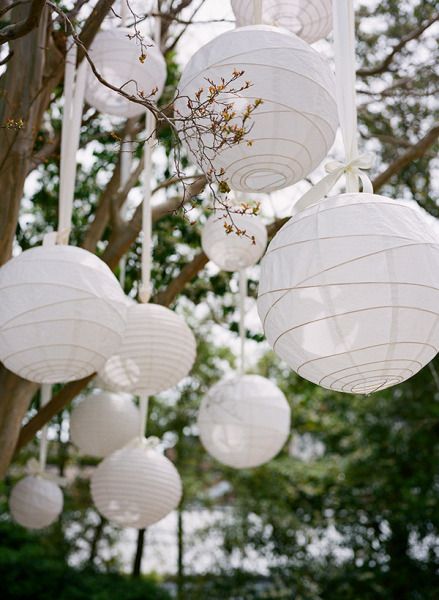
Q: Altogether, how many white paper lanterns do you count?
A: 11